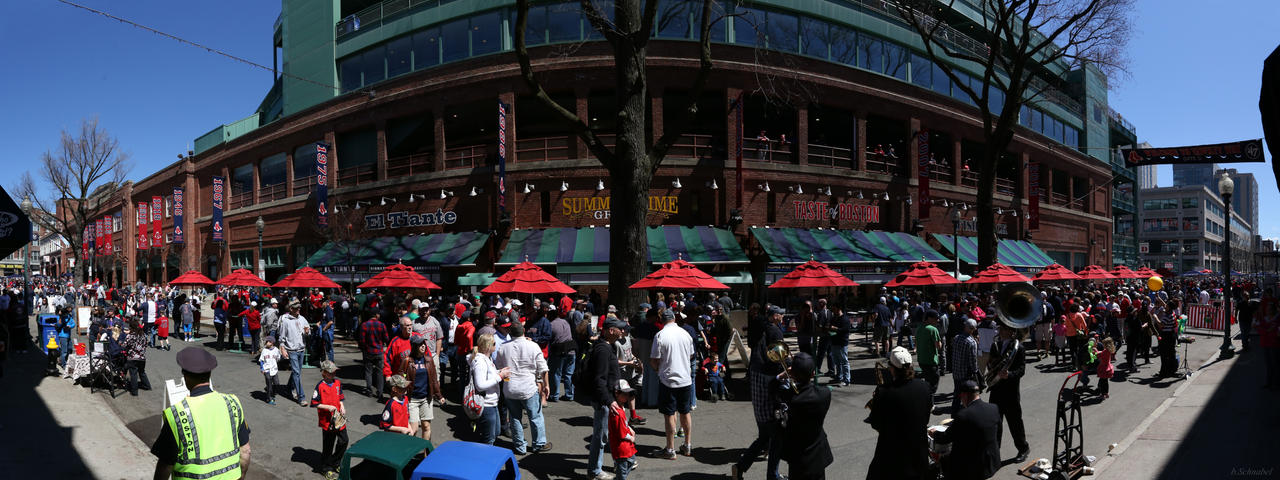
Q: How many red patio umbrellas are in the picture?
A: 13